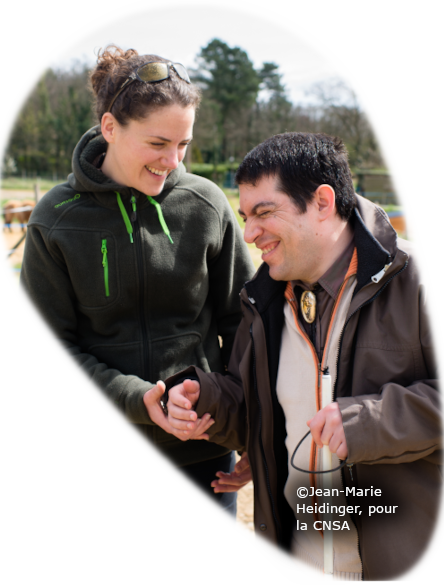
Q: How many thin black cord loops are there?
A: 1